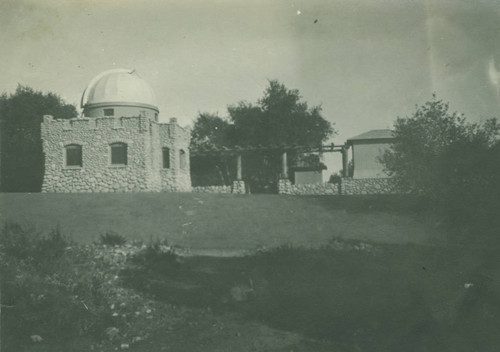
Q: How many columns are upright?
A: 3